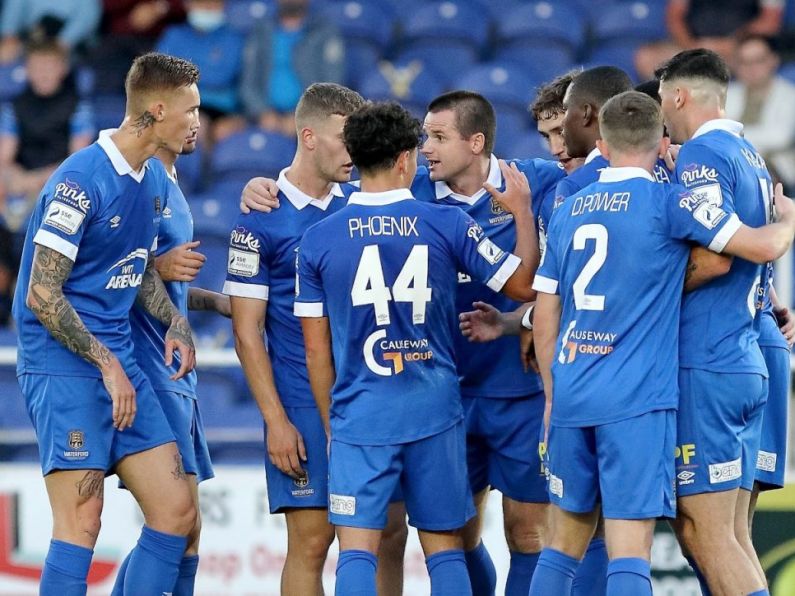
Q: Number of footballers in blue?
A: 10